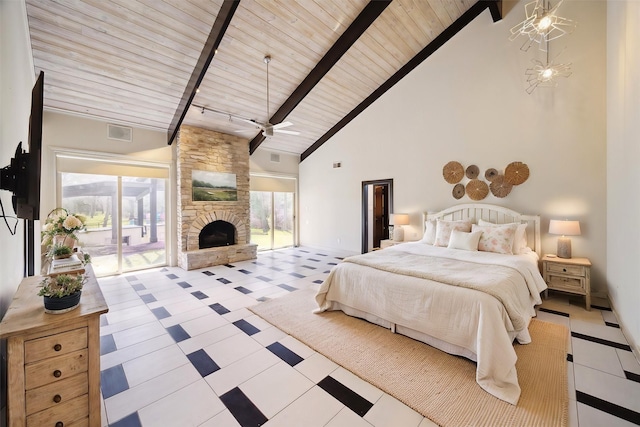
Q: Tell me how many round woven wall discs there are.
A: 7